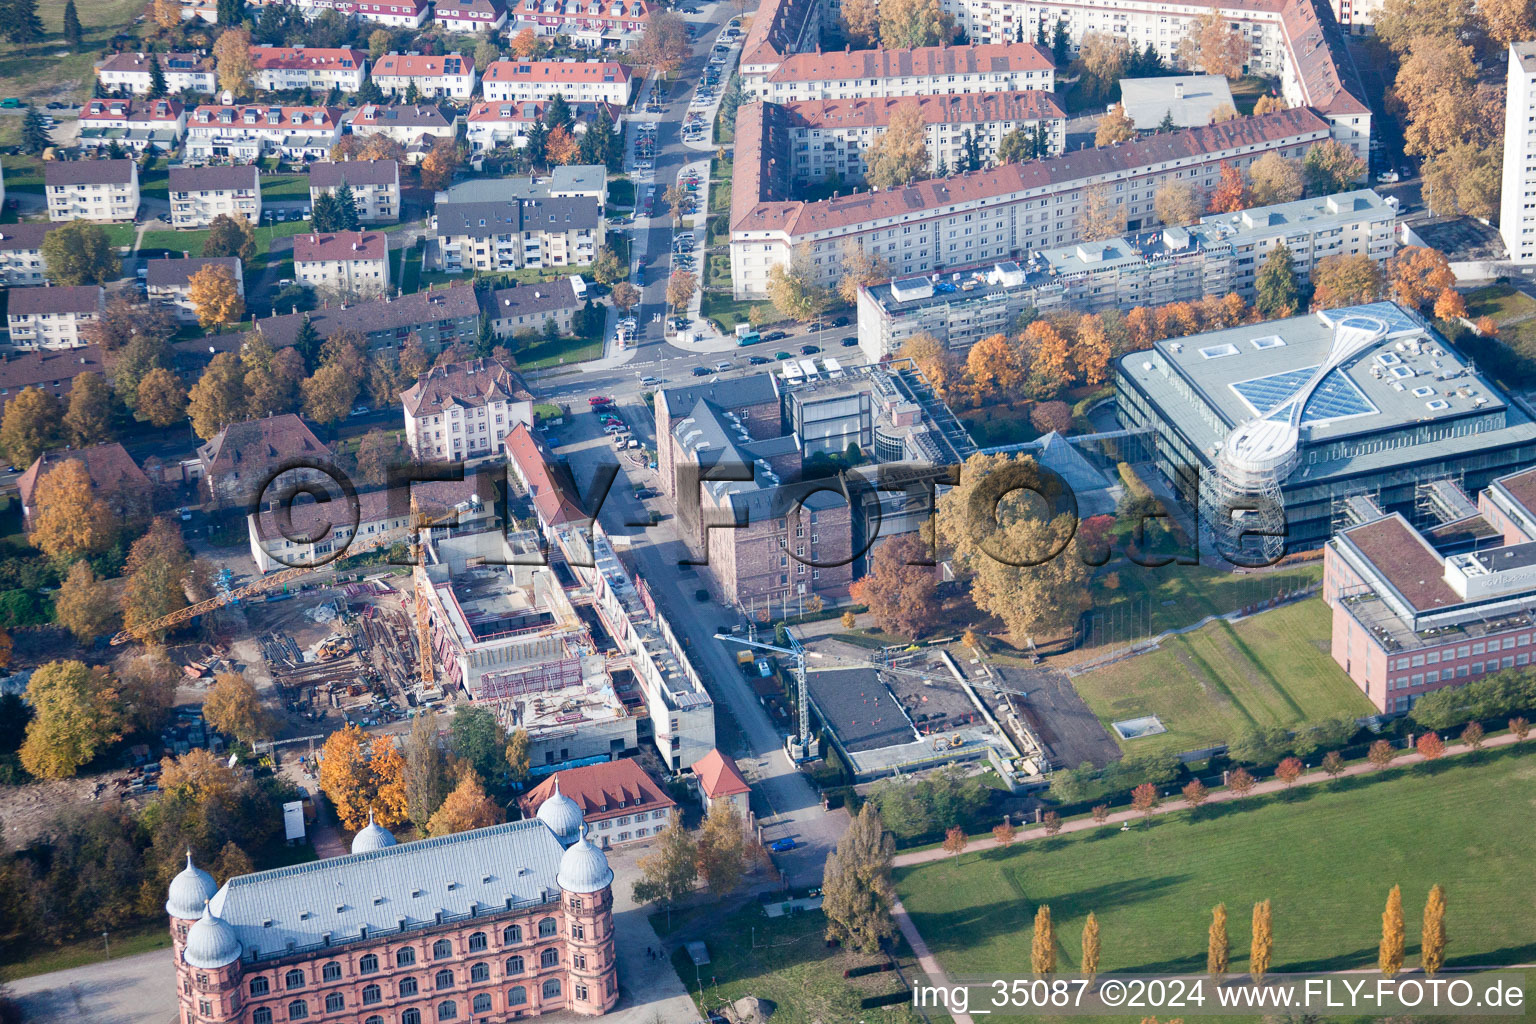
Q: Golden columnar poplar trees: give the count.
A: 6